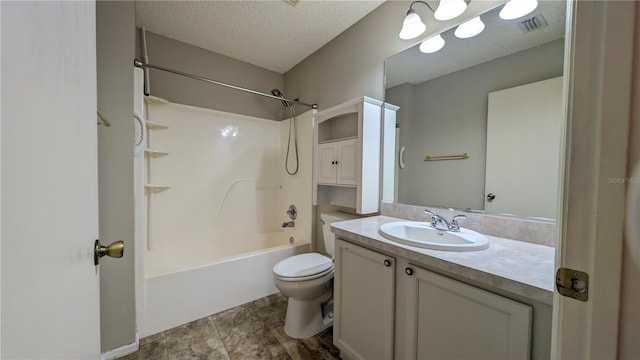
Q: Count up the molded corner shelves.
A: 4